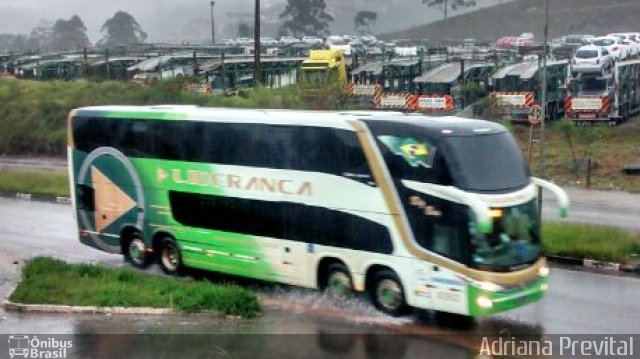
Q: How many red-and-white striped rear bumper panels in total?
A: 5